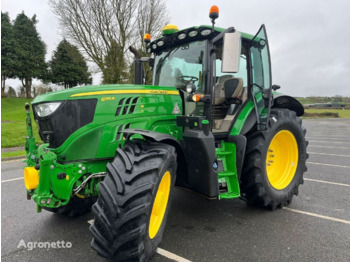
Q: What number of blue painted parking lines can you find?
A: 0